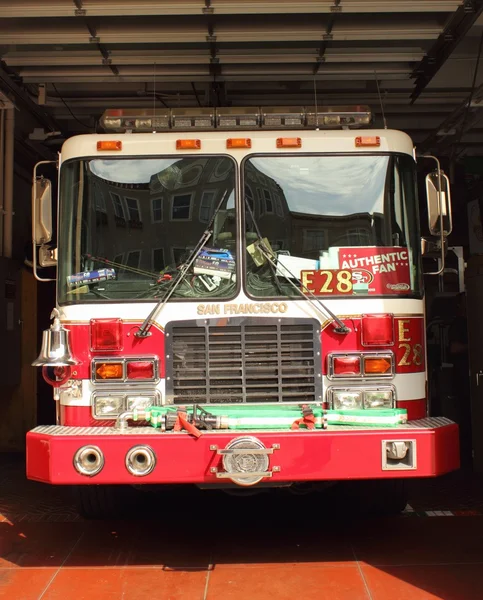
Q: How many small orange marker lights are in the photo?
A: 5